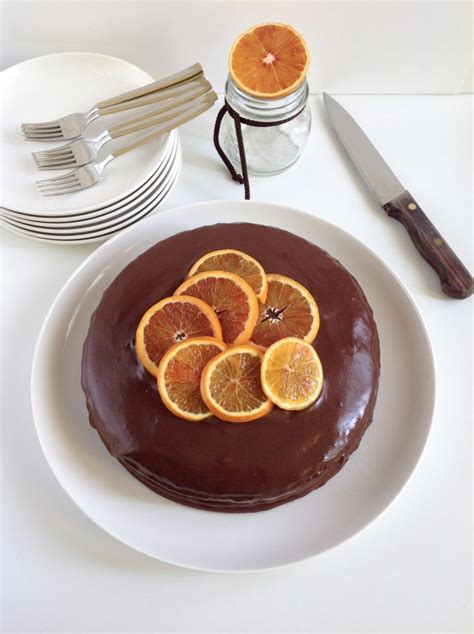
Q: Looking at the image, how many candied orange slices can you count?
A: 7